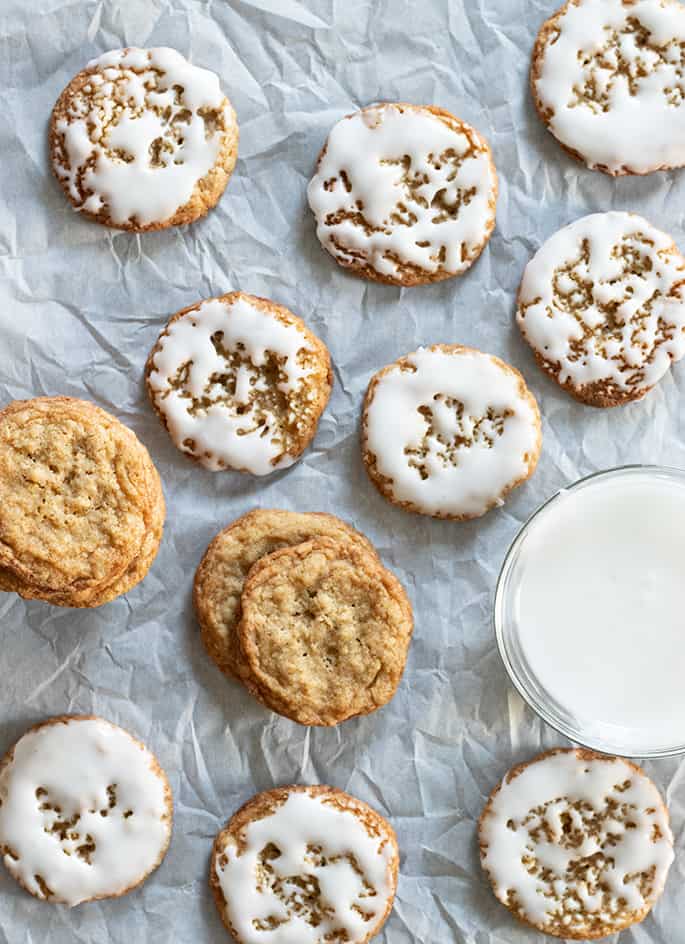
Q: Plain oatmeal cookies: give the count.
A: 4